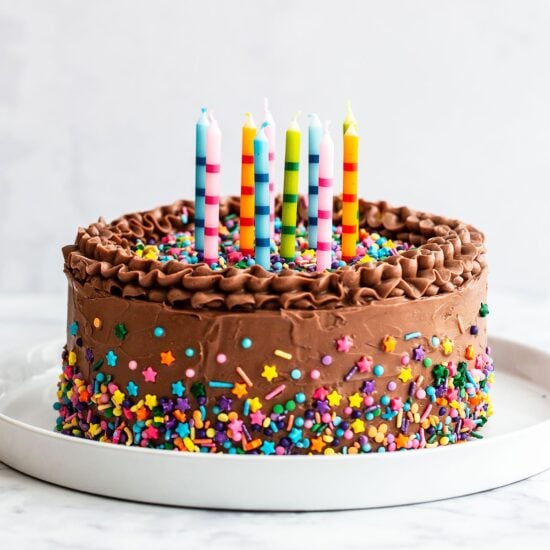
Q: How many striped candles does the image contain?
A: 10